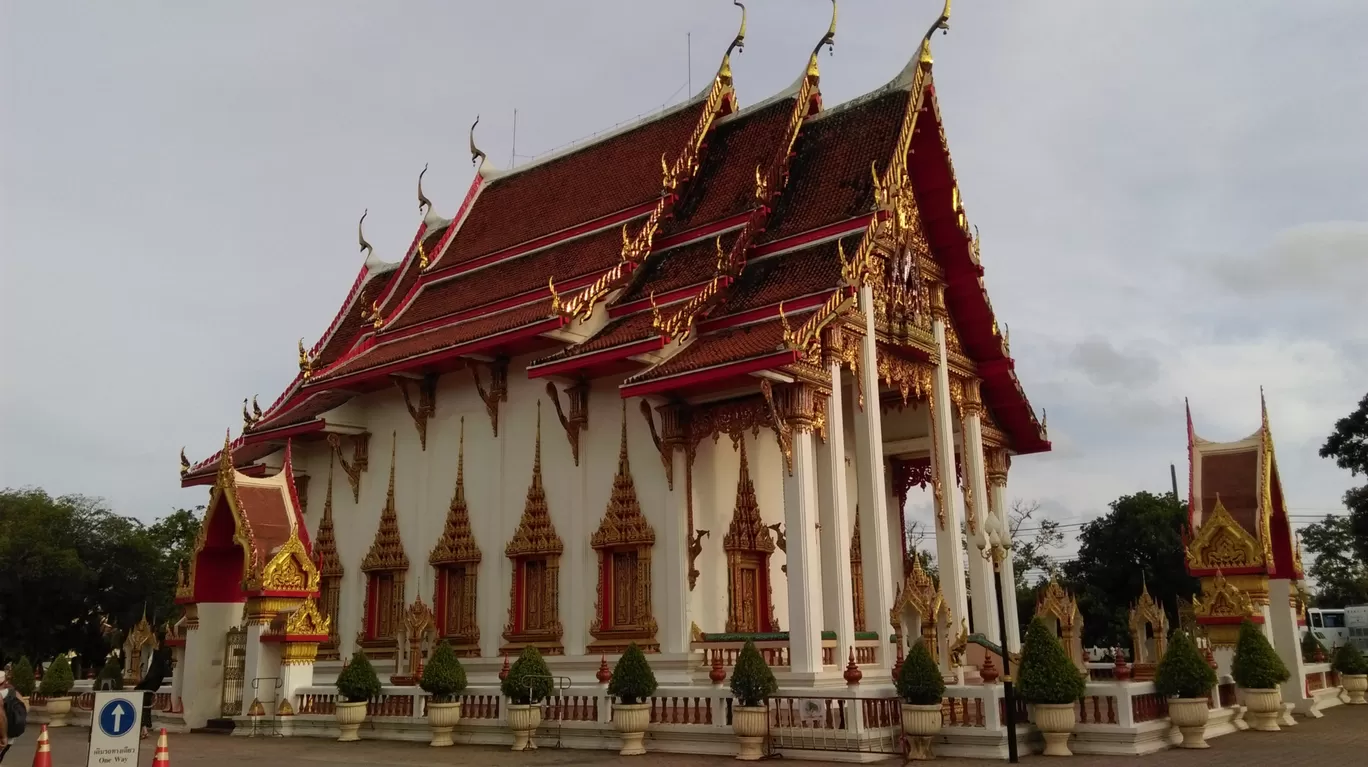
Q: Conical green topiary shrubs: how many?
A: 13